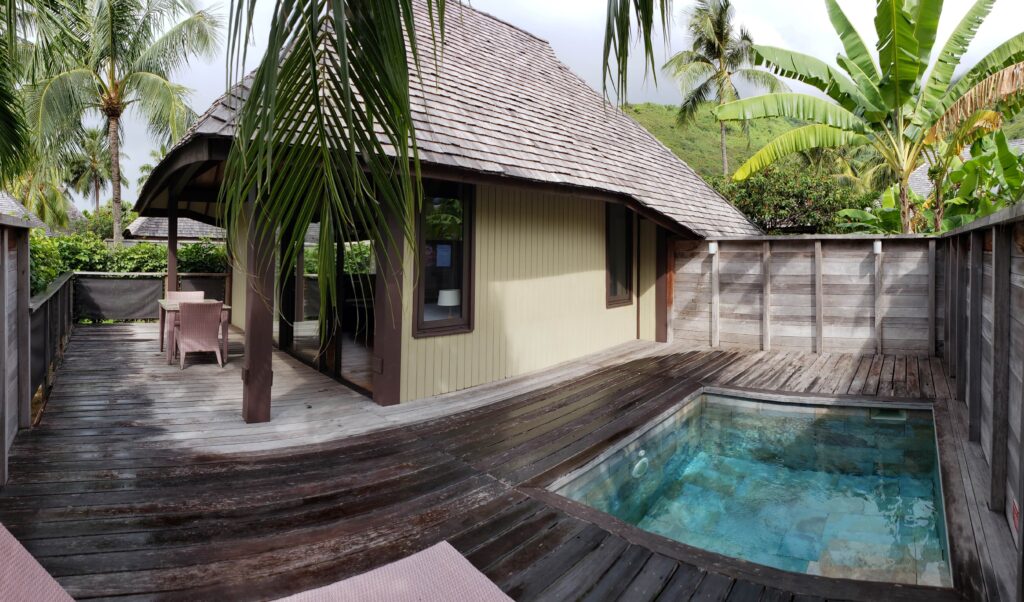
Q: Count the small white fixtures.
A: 2